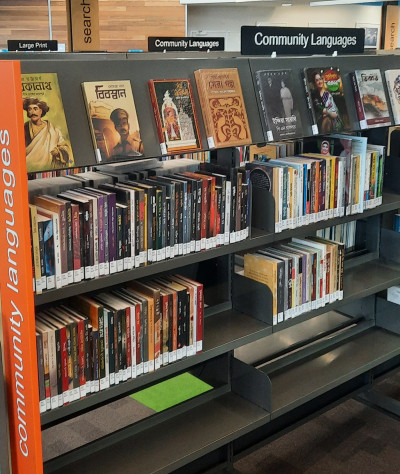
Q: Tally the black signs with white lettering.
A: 3